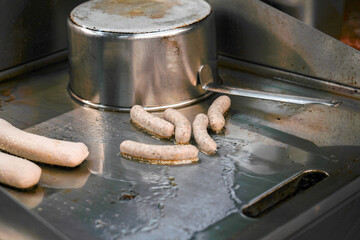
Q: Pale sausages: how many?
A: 7